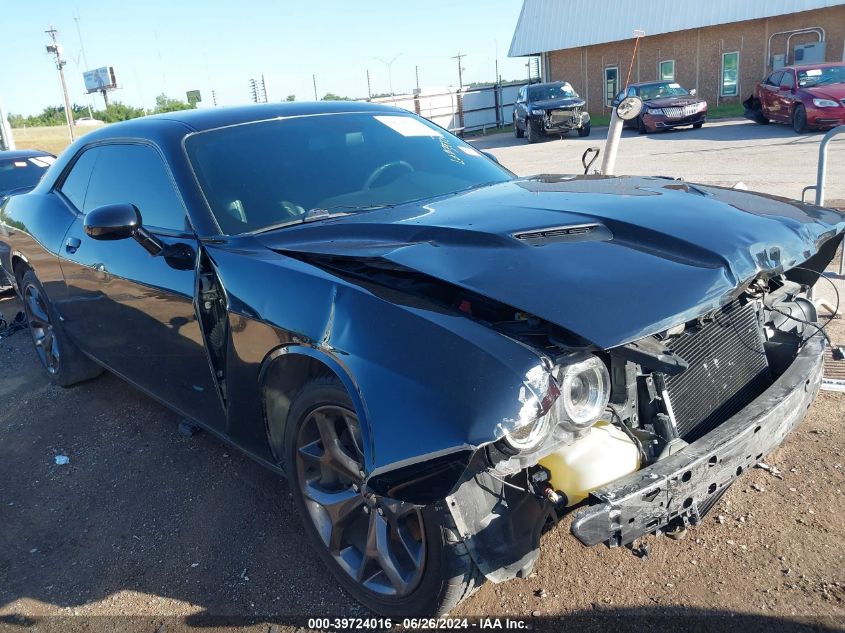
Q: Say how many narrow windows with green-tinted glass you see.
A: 3